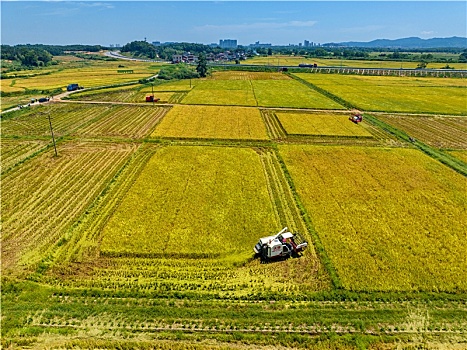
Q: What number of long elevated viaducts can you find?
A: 1